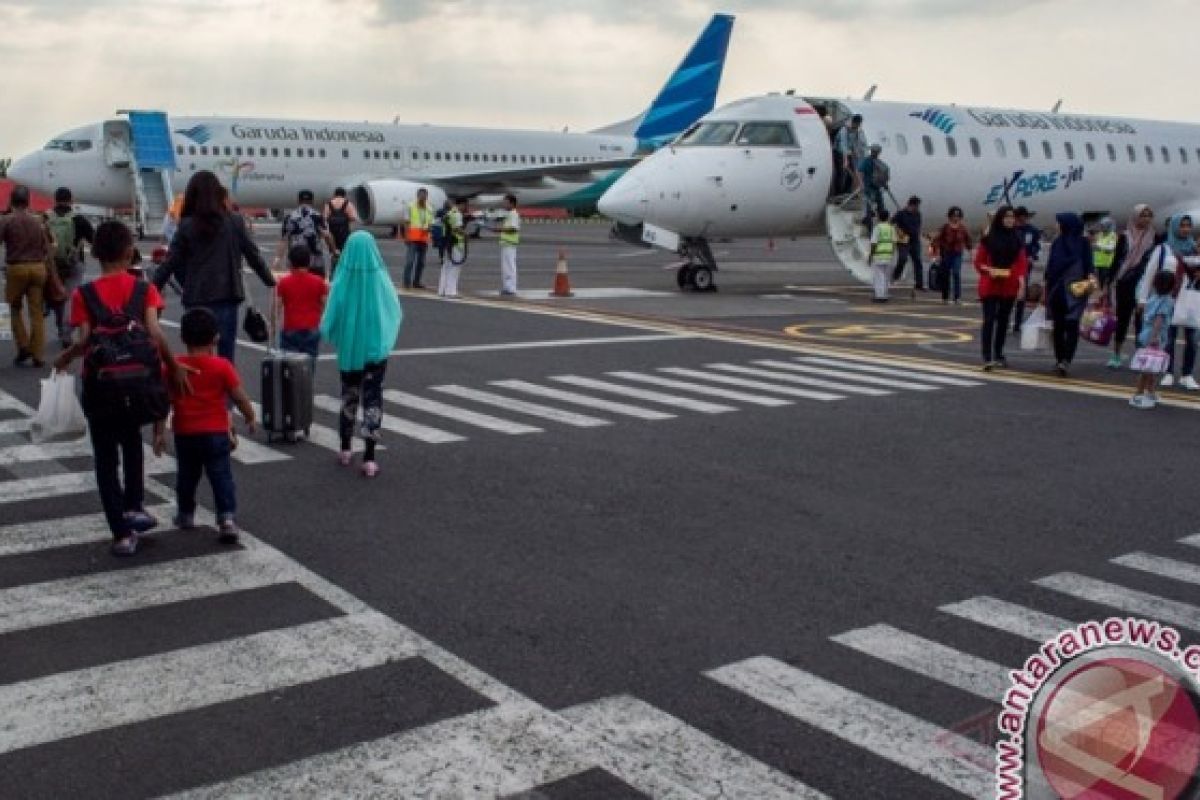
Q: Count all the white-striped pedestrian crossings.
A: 3